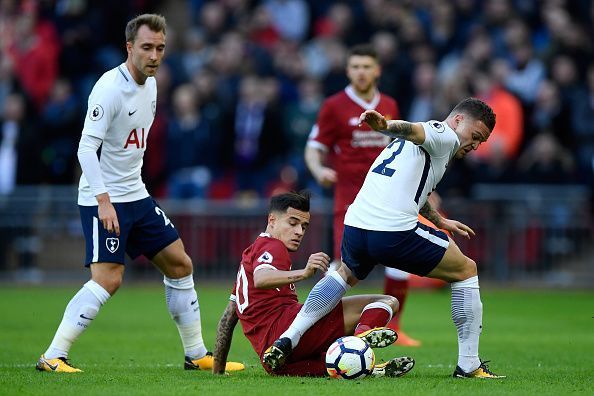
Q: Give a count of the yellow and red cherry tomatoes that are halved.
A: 0